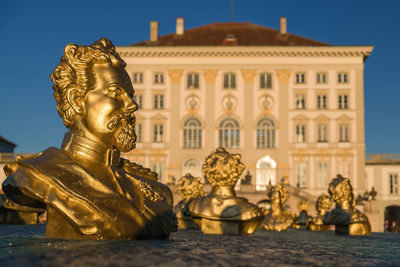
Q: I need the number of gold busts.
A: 7